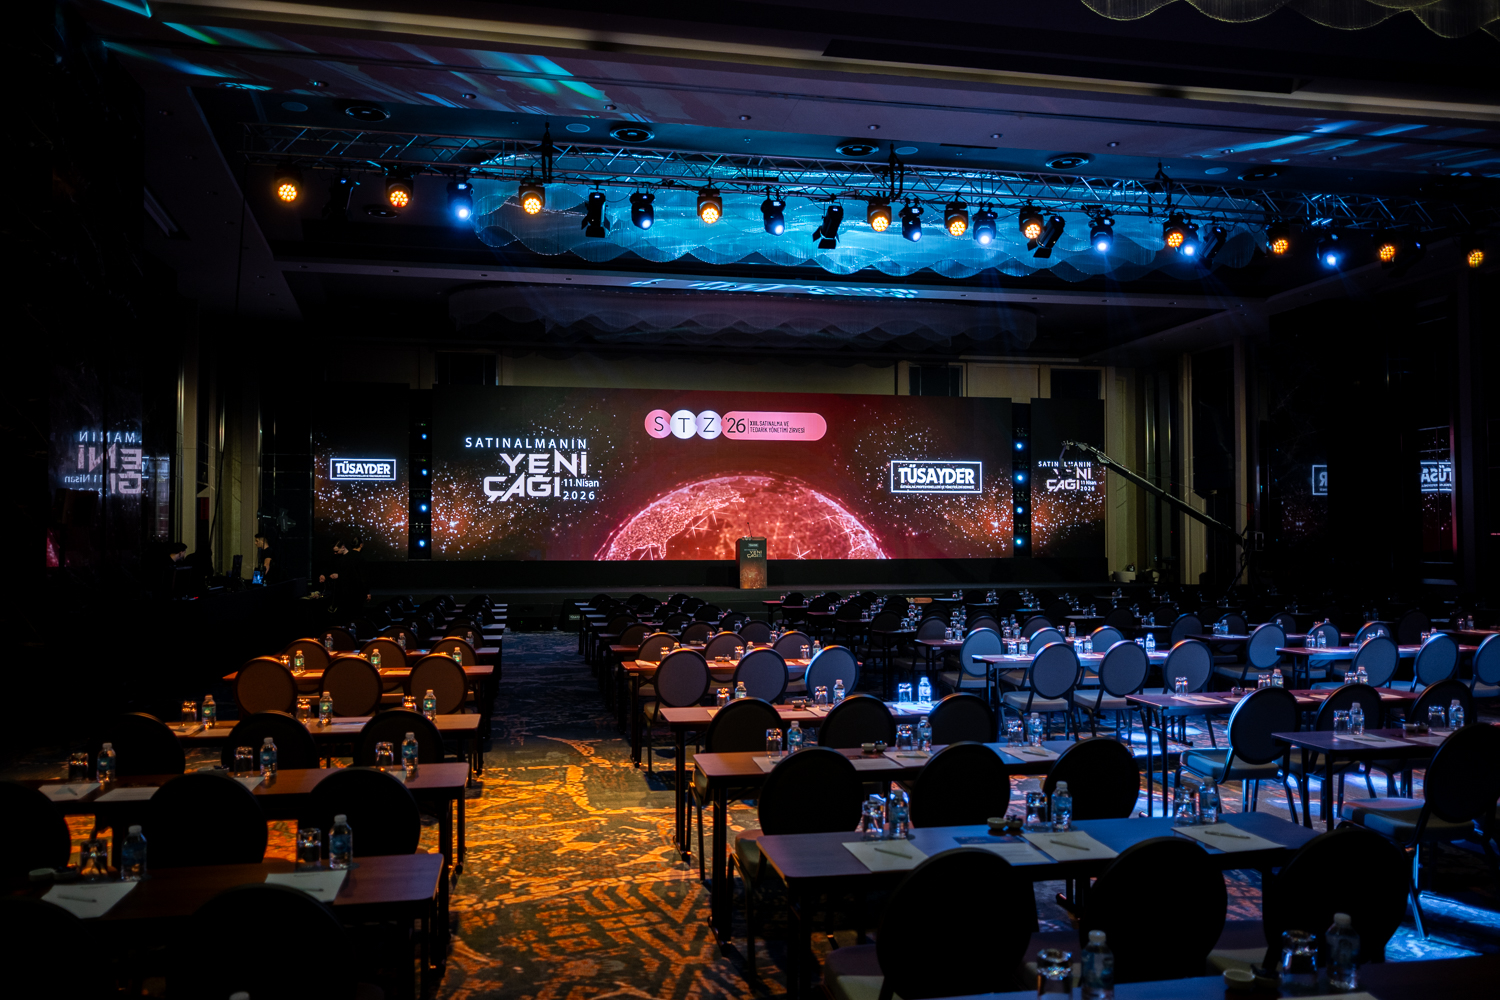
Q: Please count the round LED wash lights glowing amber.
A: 11